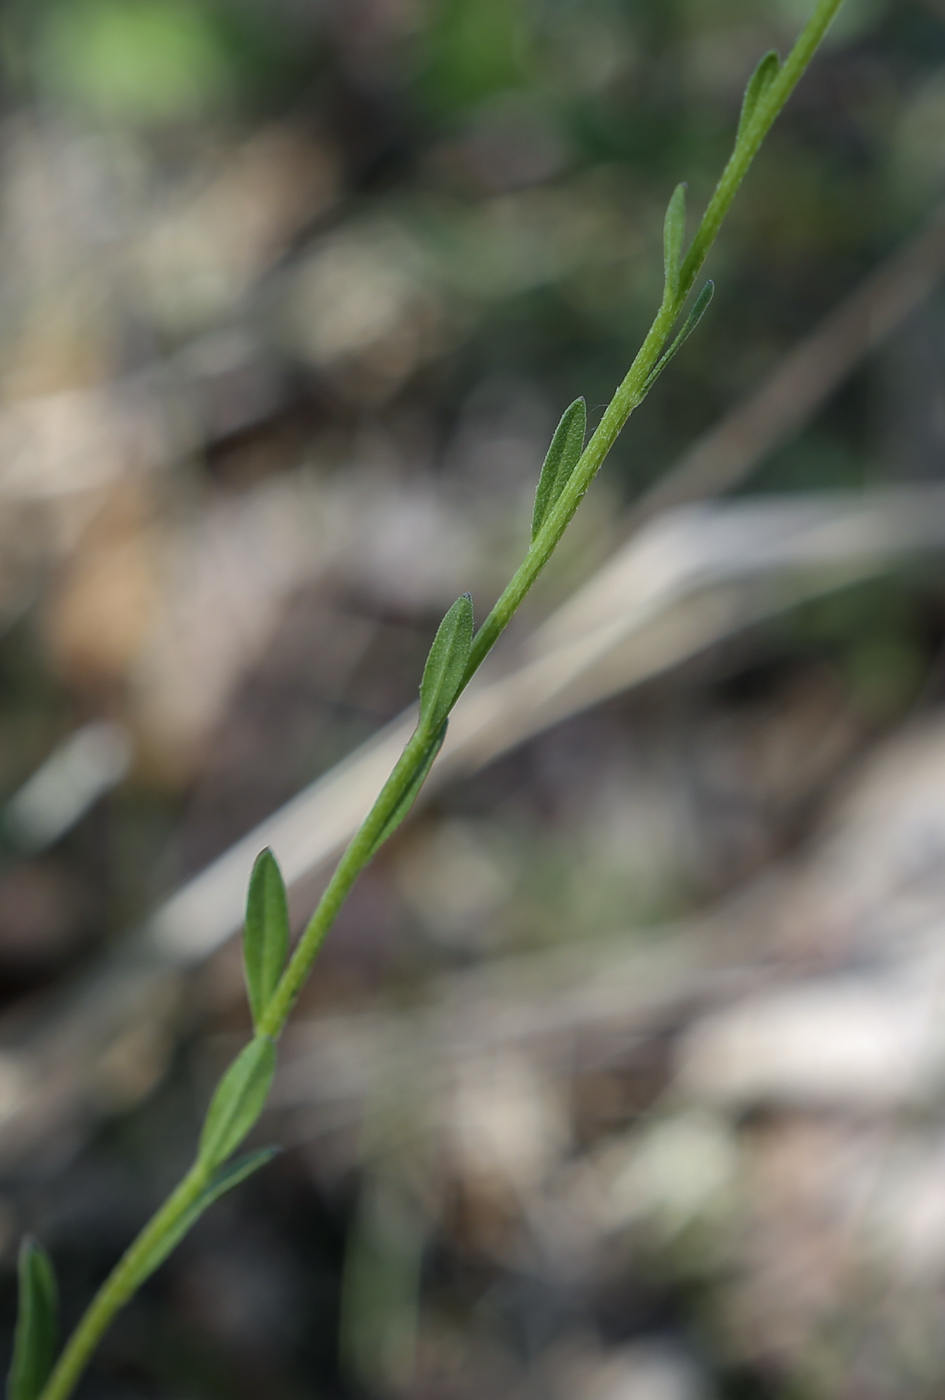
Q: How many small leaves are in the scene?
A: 10